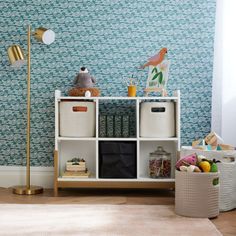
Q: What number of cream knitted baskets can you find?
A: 4